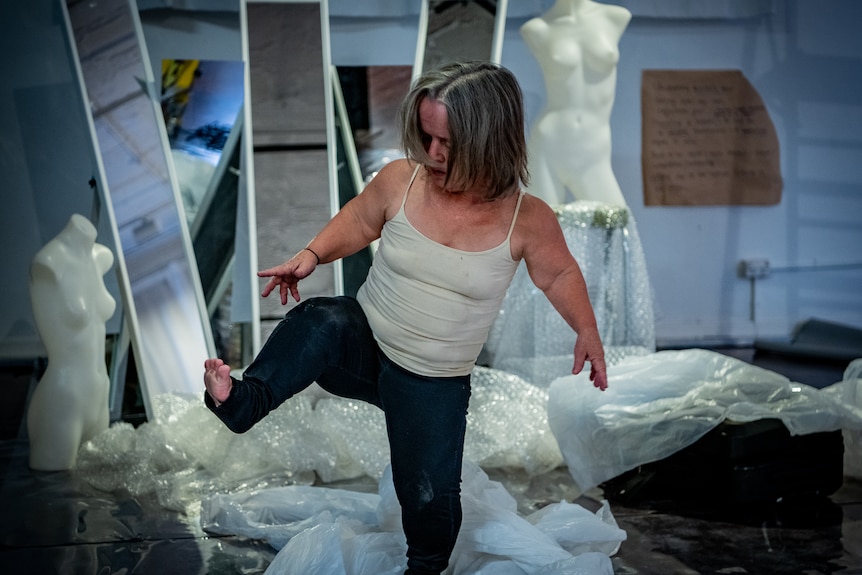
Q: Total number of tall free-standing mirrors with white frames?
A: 3